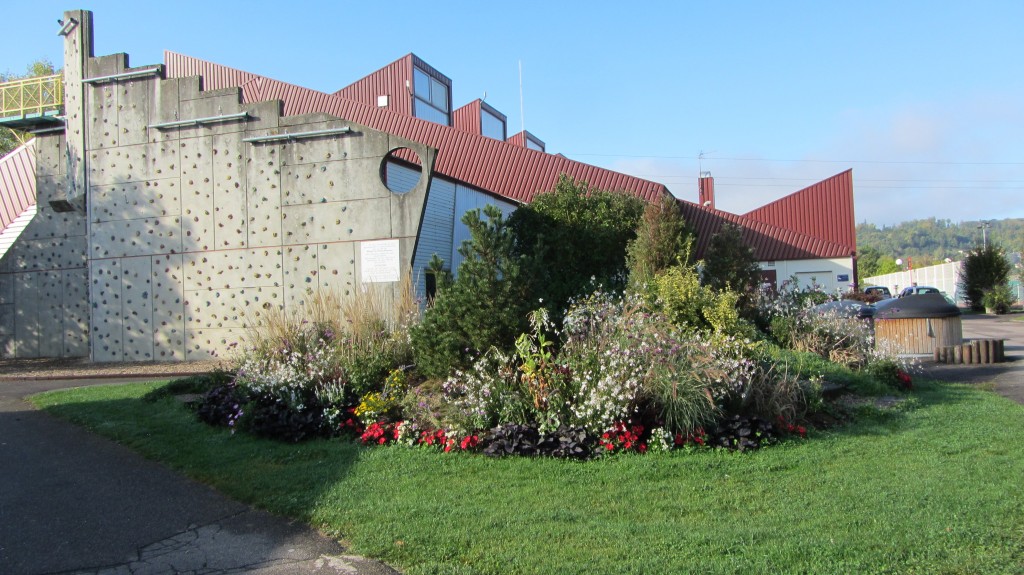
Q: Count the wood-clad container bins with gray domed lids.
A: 2